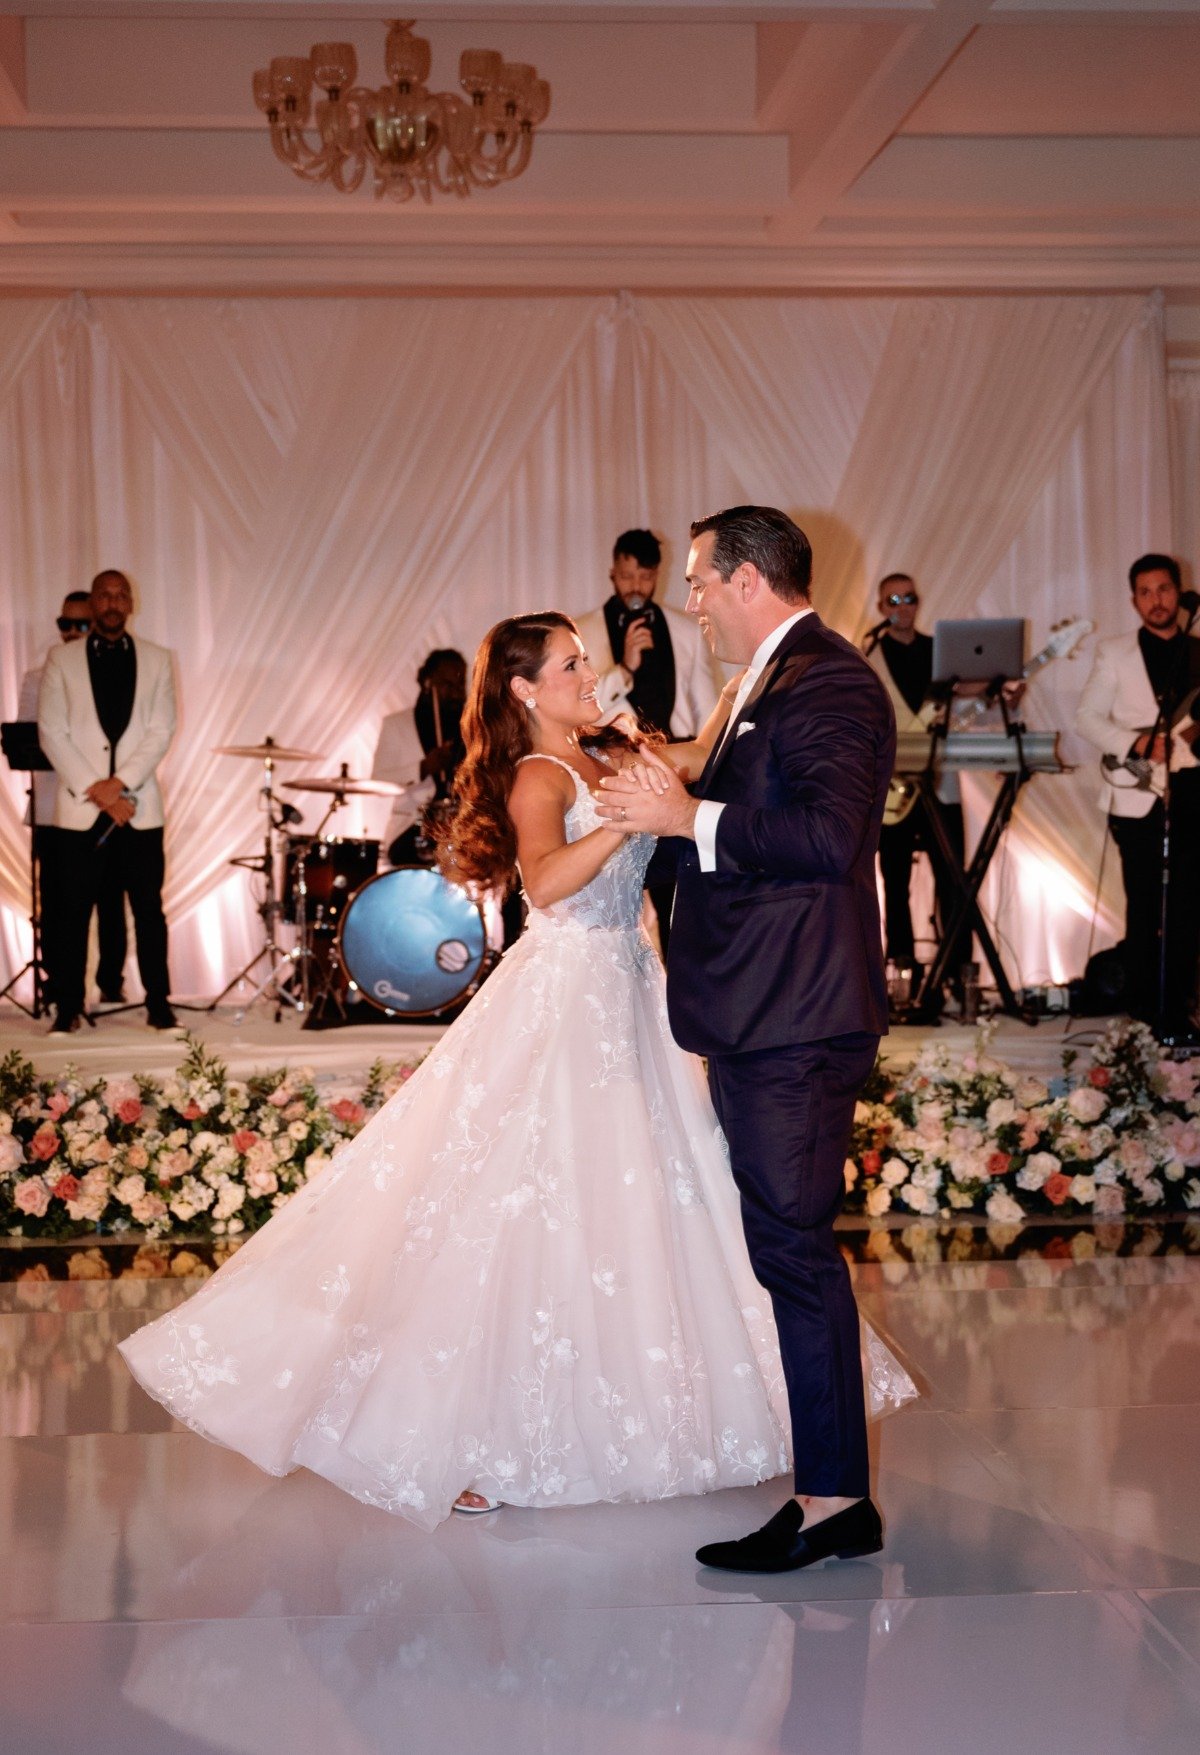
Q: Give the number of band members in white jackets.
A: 6